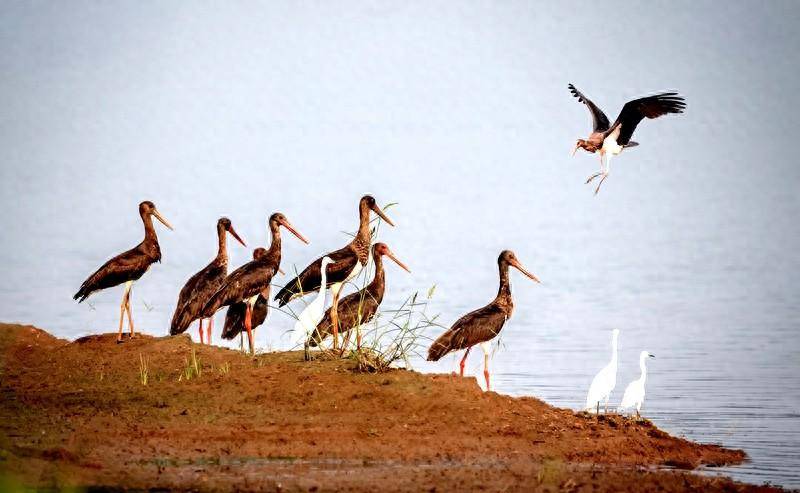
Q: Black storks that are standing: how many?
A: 7